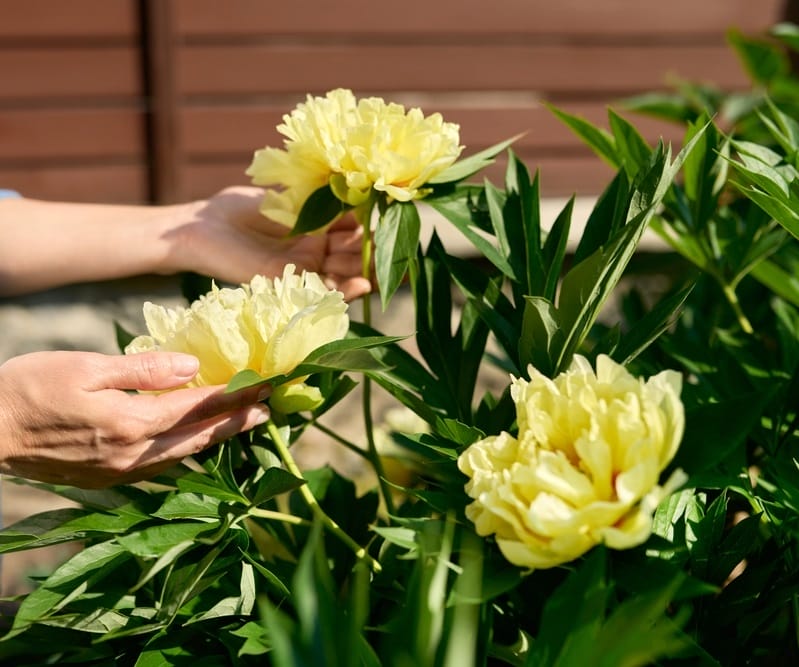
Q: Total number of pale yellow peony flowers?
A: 3